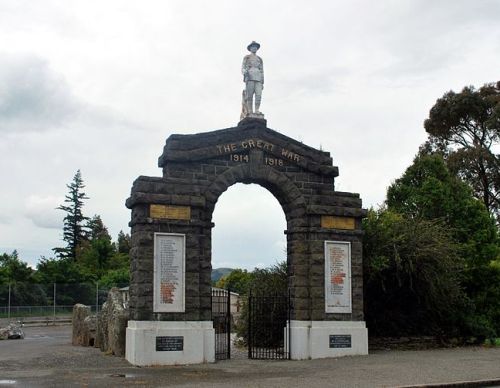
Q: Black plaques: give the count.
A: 2